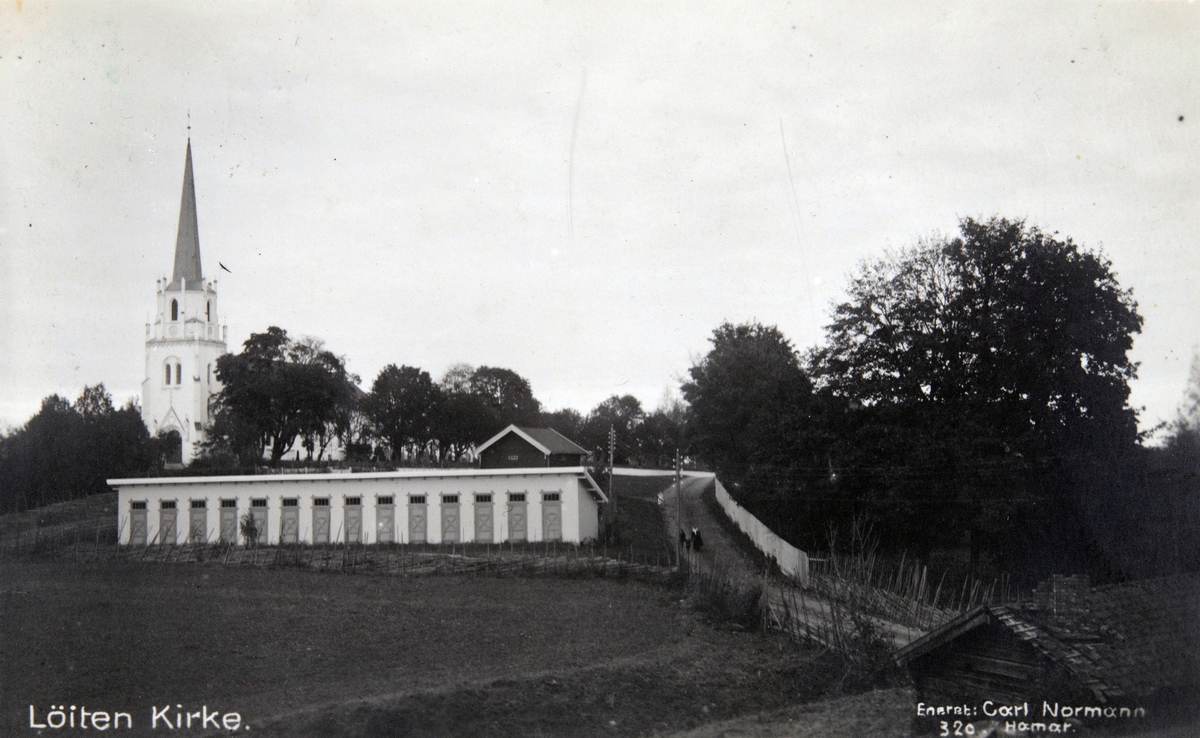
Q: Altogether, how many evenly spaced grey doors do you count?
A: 14